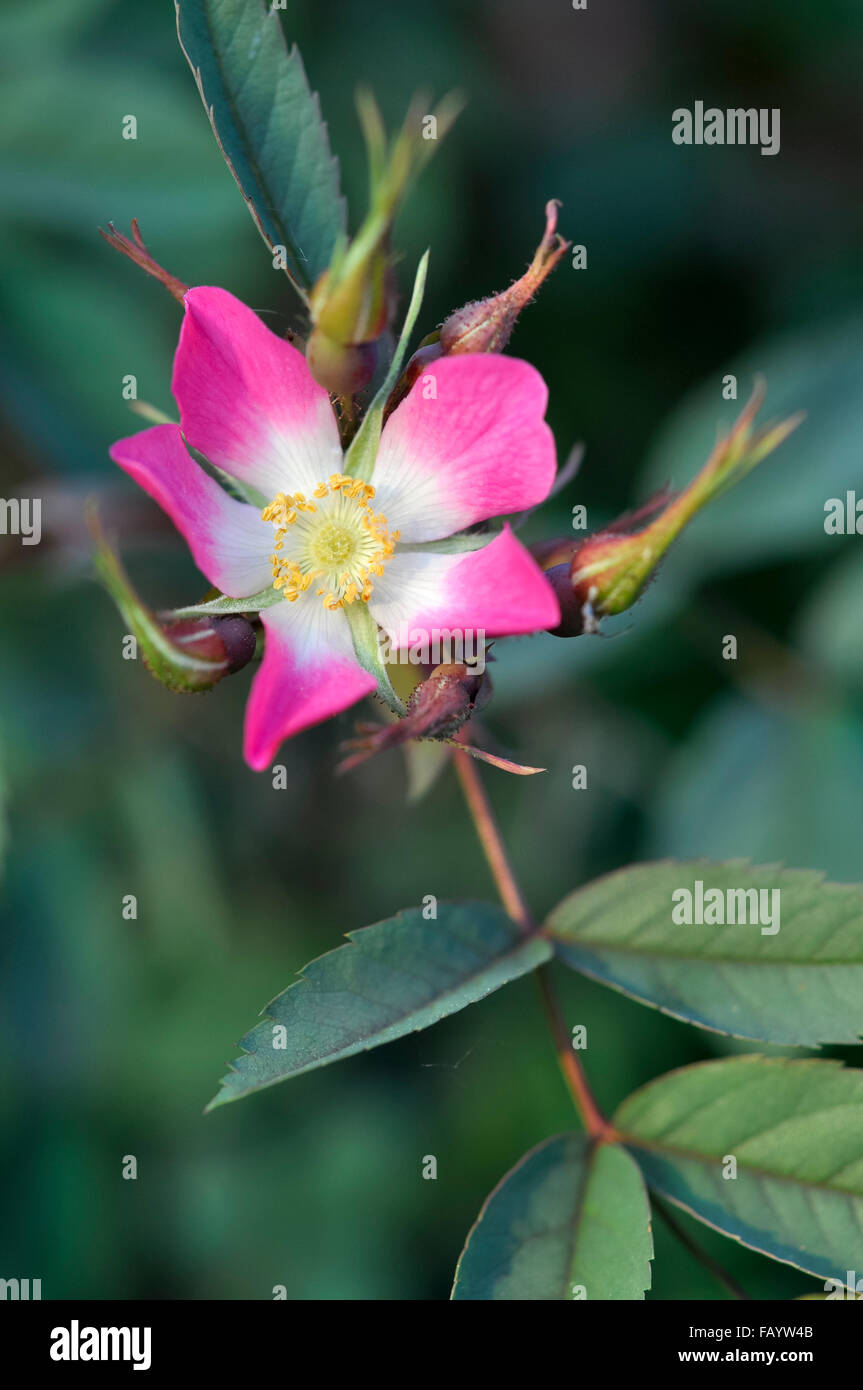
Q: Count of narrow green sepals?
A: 5